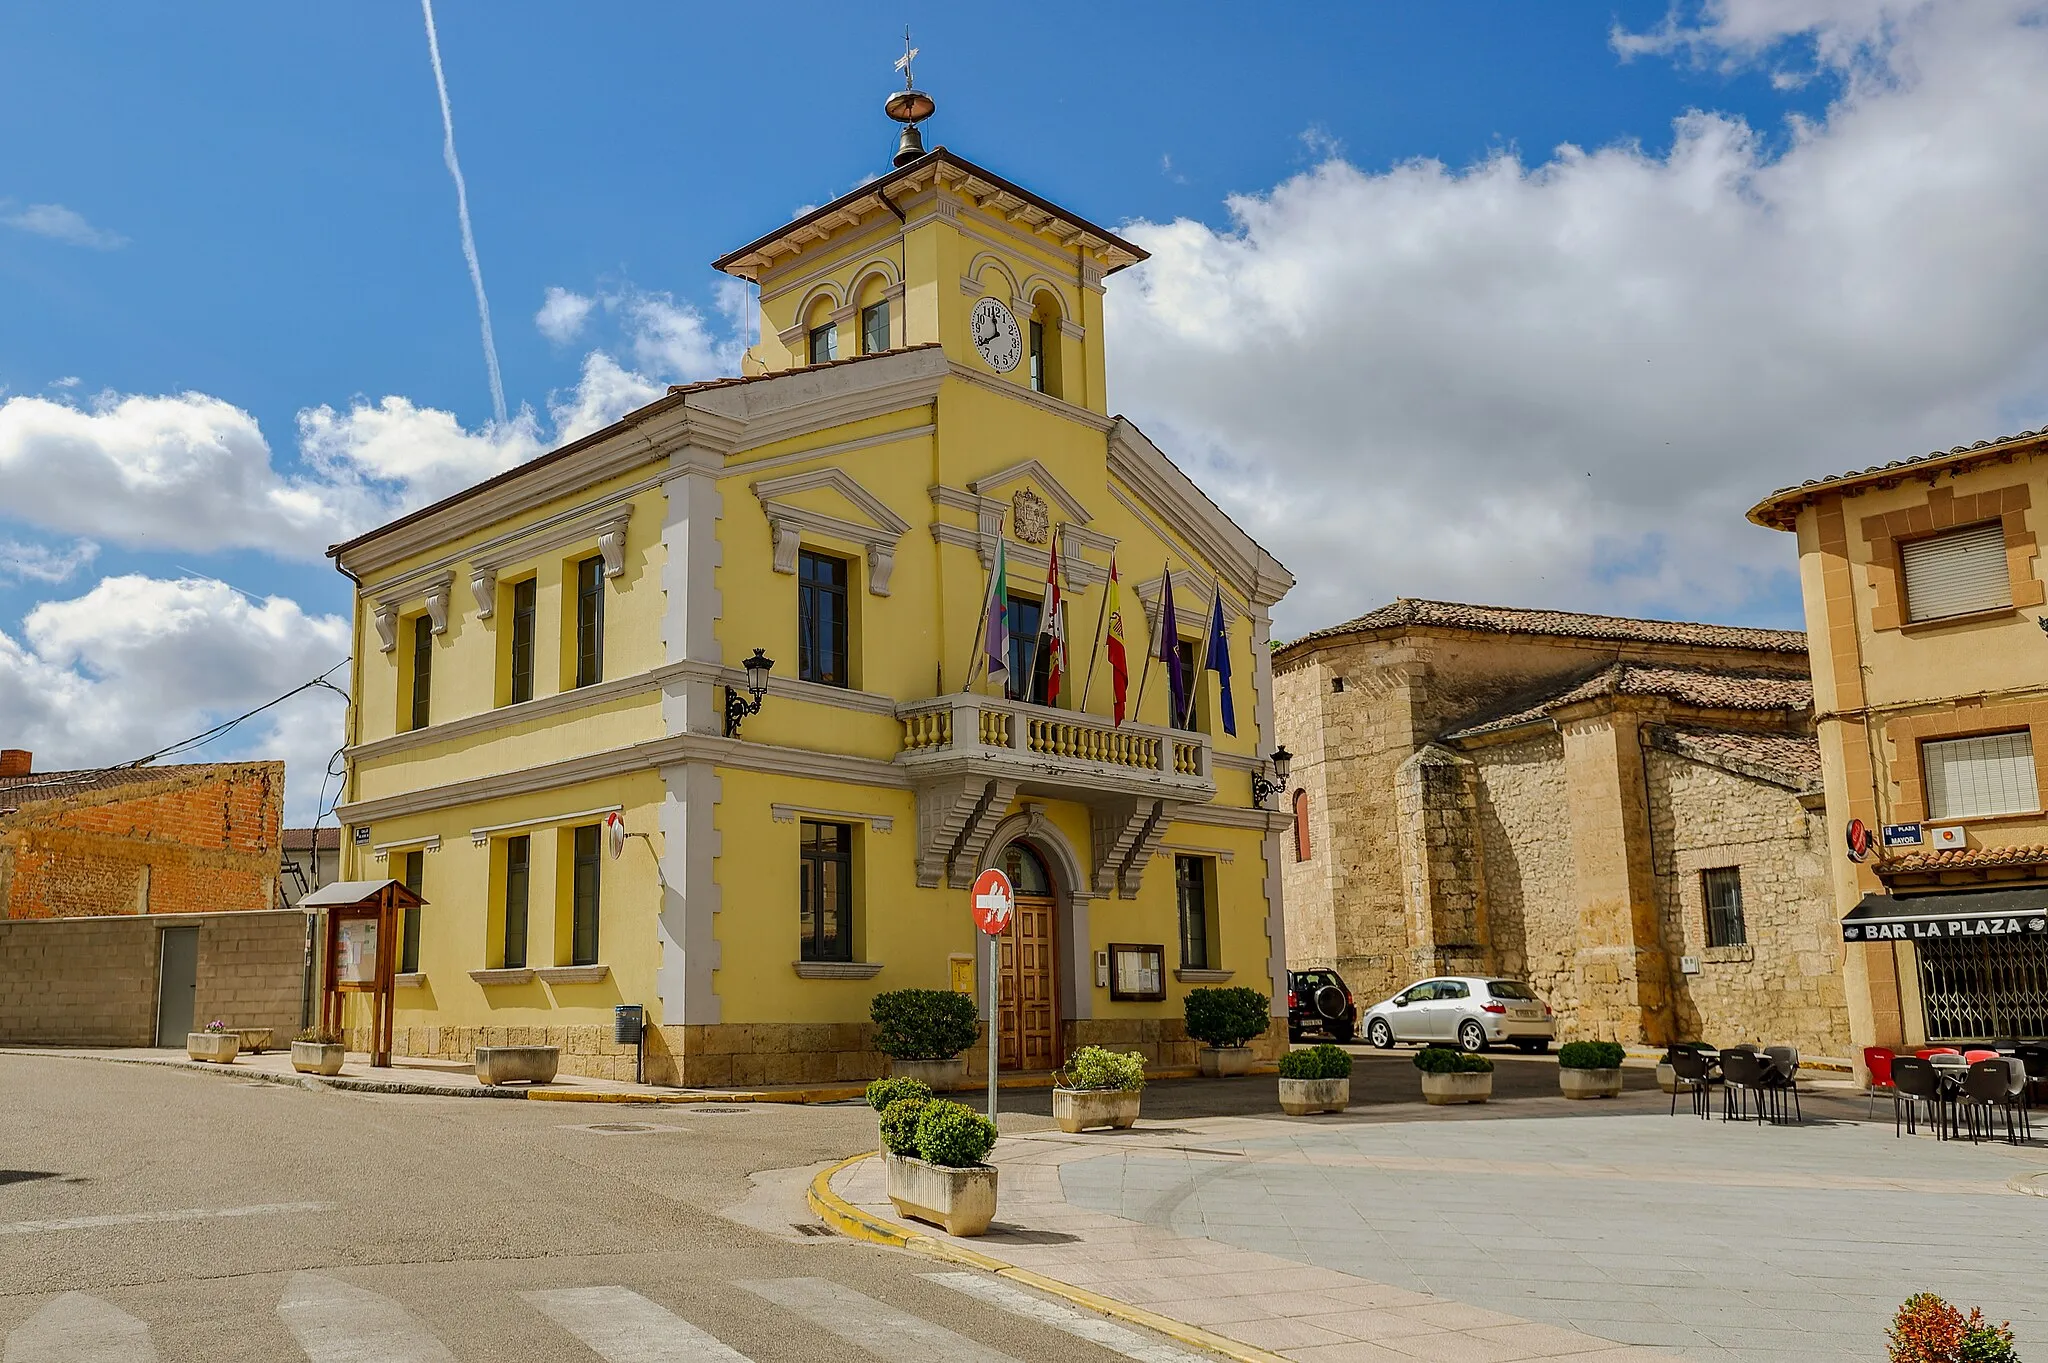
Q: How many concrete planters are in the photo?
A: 13